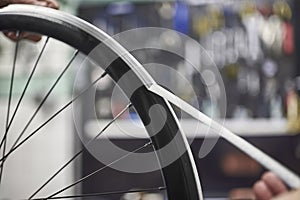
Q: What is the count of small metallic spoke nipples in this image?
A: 7